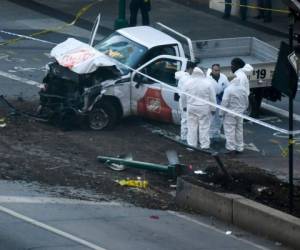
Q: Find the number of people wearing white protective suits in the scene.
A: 5